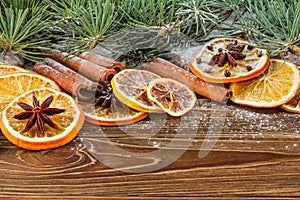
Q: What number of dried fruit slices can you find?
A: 9